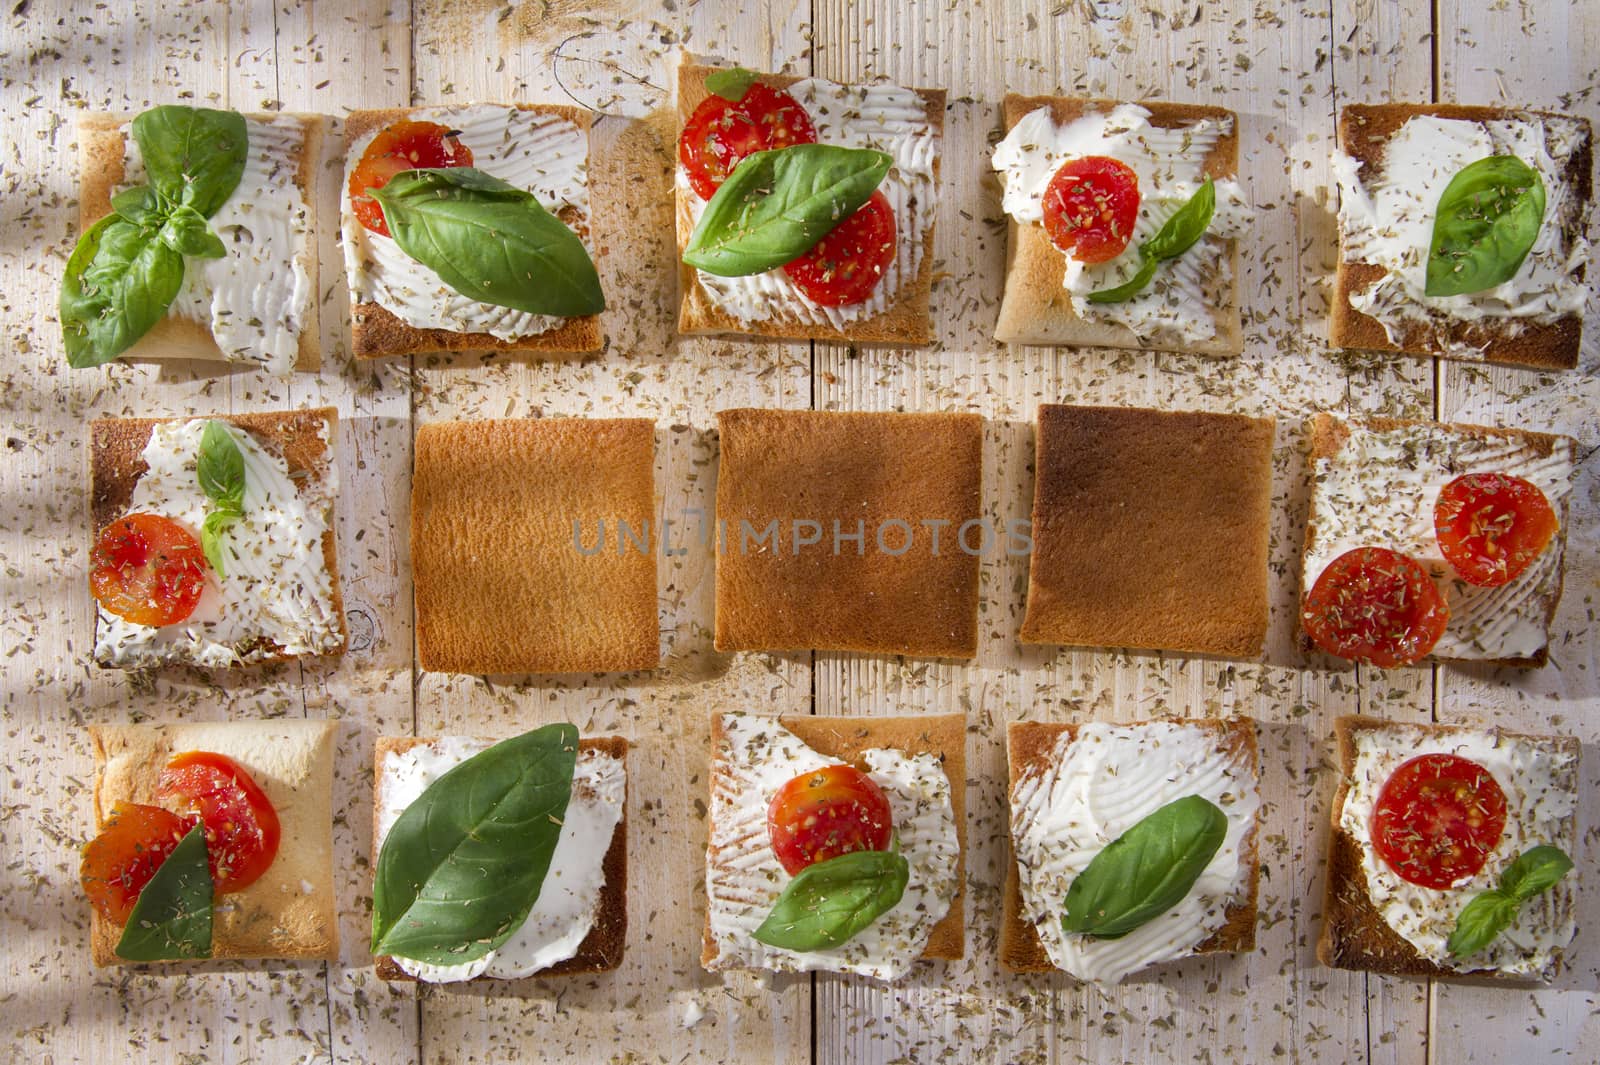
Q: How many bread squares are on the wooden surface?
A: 15